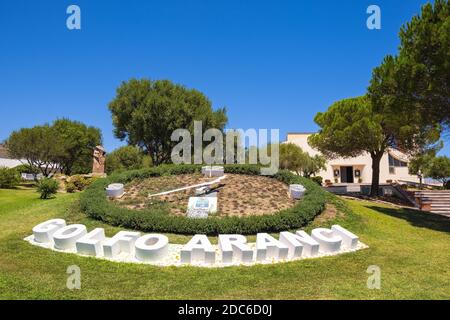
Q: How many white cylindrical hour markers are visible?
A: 3